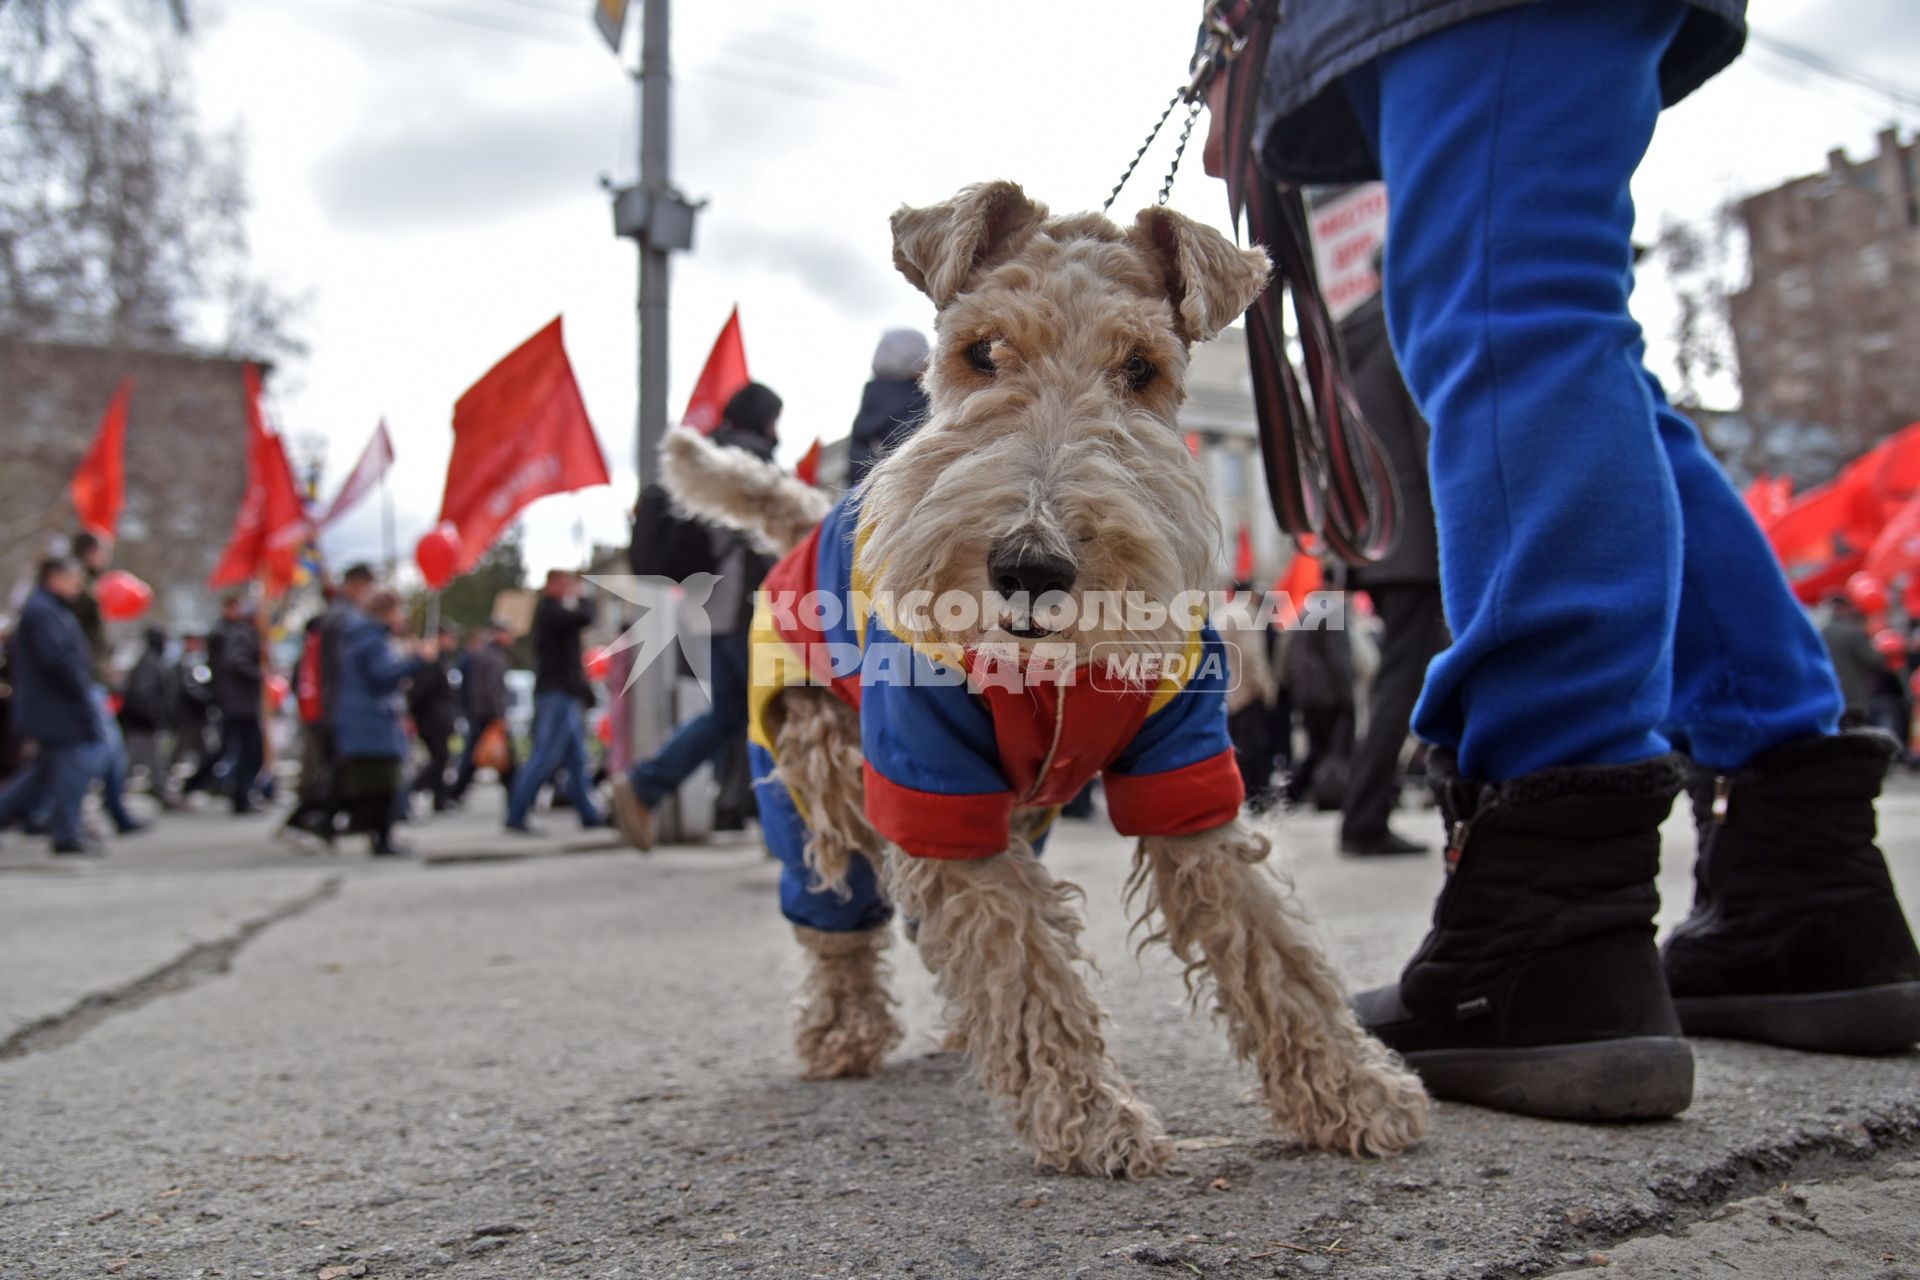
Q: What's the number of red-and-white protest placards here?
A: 1